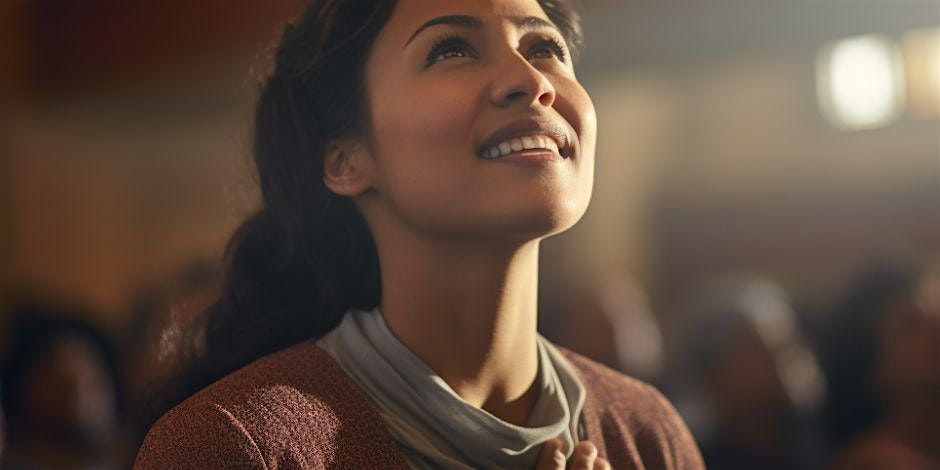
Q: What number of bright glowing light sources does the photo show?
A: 2